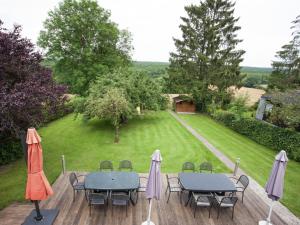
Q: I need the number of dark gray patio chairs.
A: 12